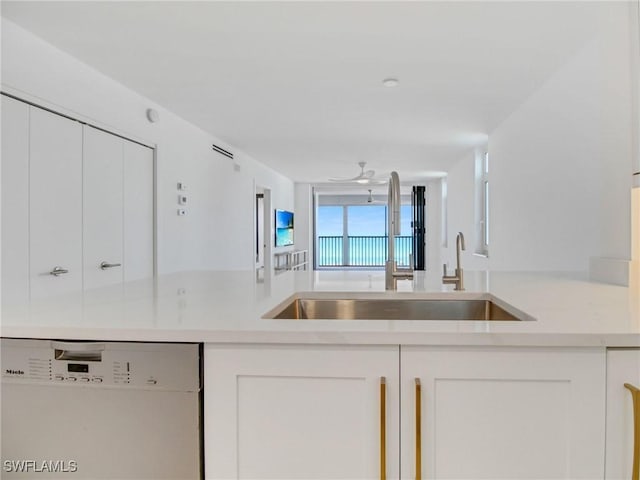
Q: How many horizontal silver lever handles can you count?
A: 2